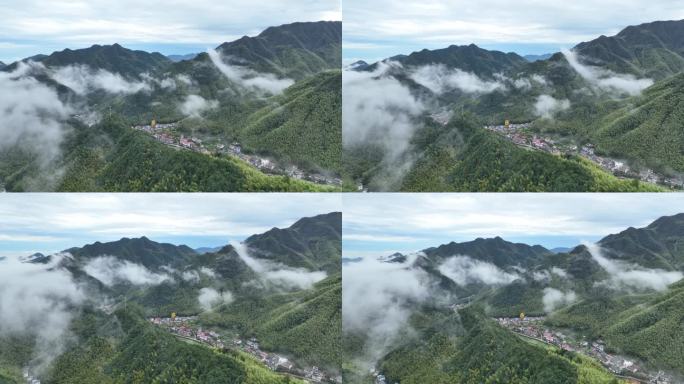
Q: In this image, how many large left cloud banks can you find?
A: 4